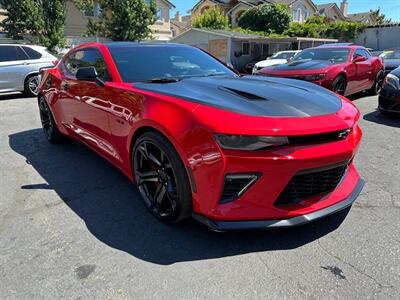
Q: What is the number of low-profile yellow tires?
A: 0